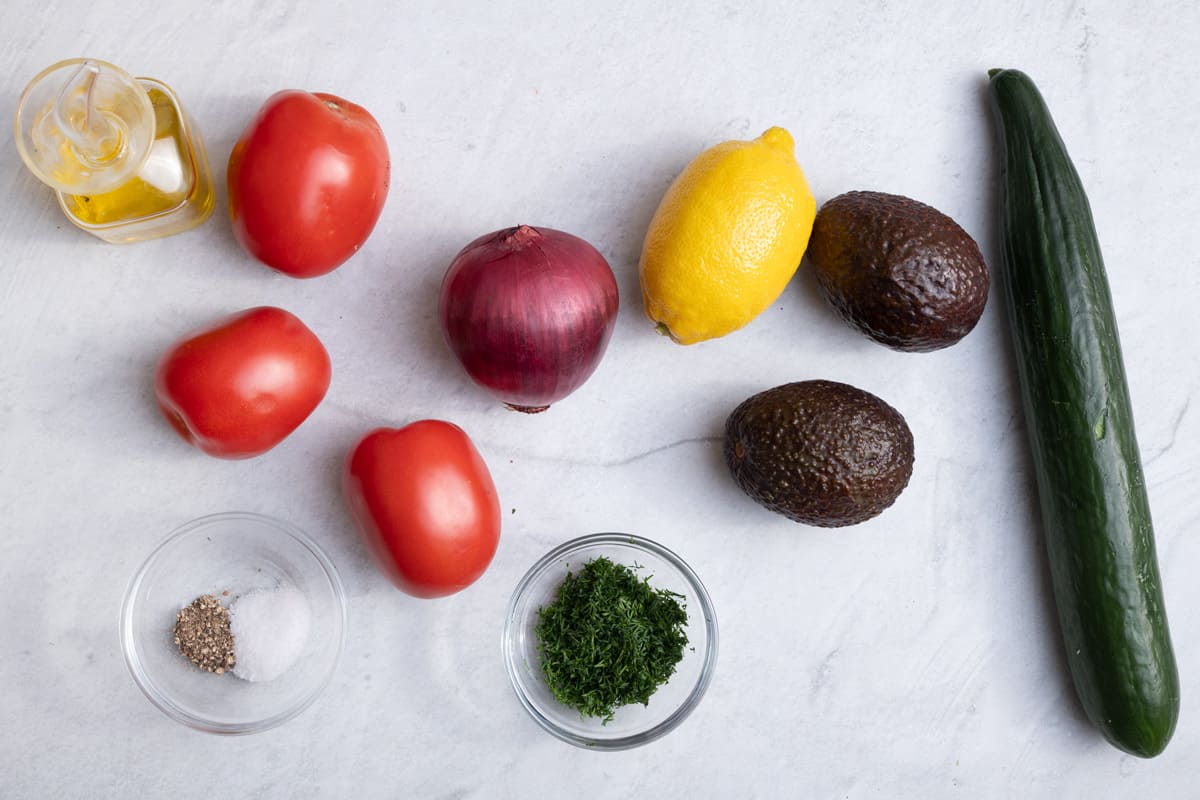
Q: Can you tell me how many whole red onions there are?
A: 1